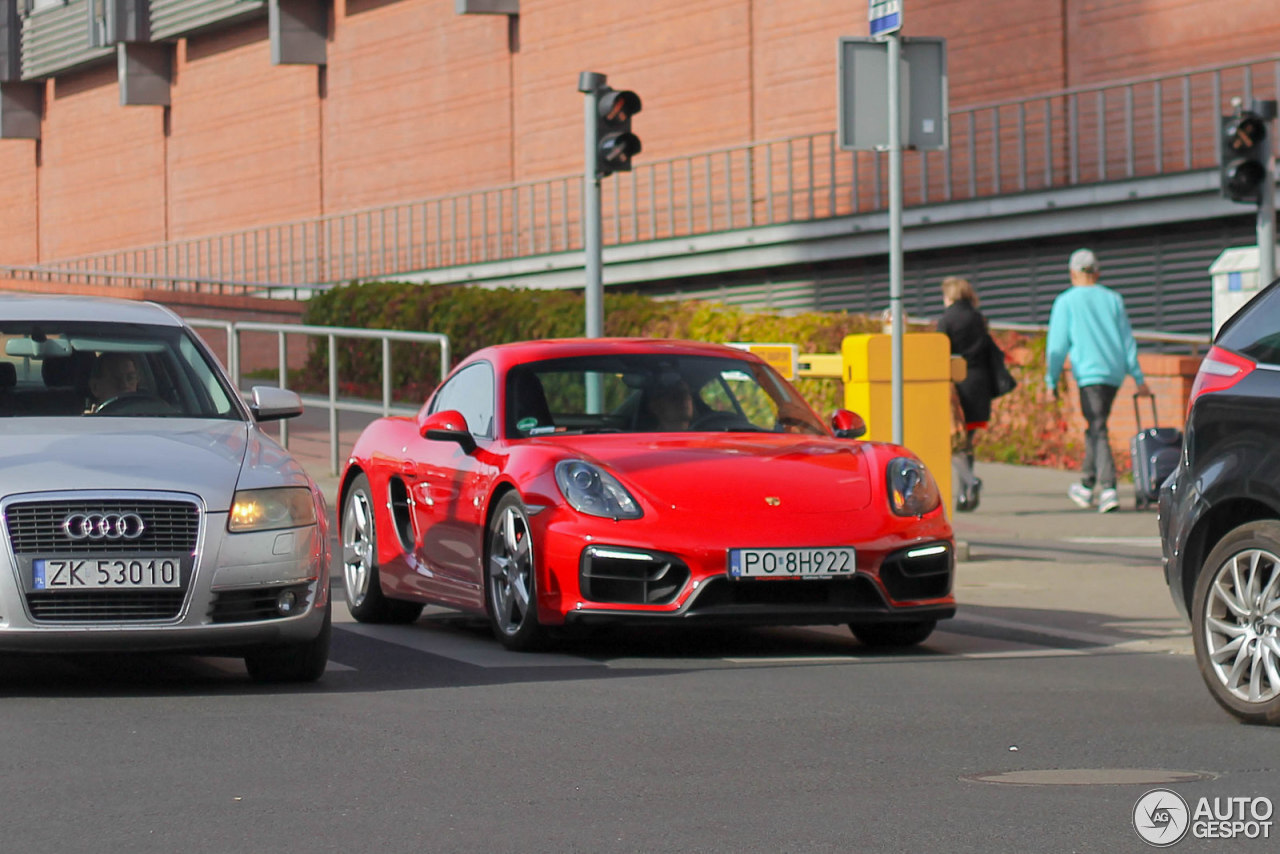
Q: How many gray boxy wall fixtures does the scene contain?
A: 4